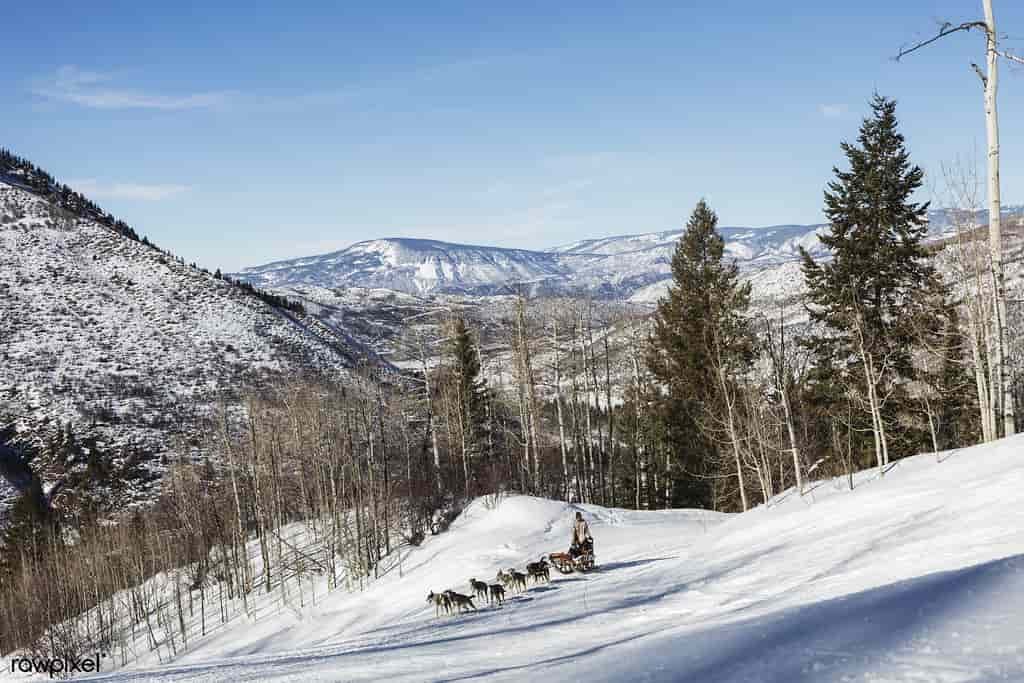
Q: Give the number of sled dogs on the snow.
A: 8